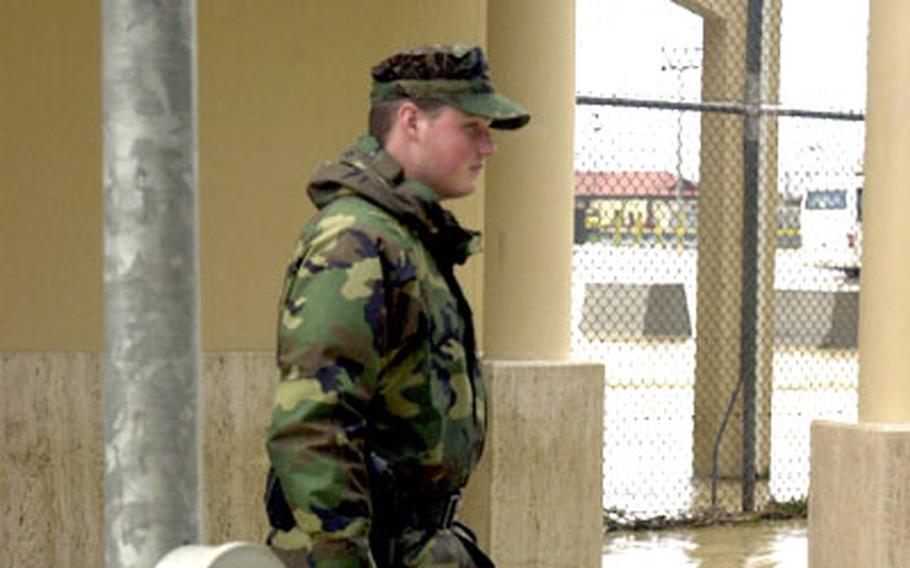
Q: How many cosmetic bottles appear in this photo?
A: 0